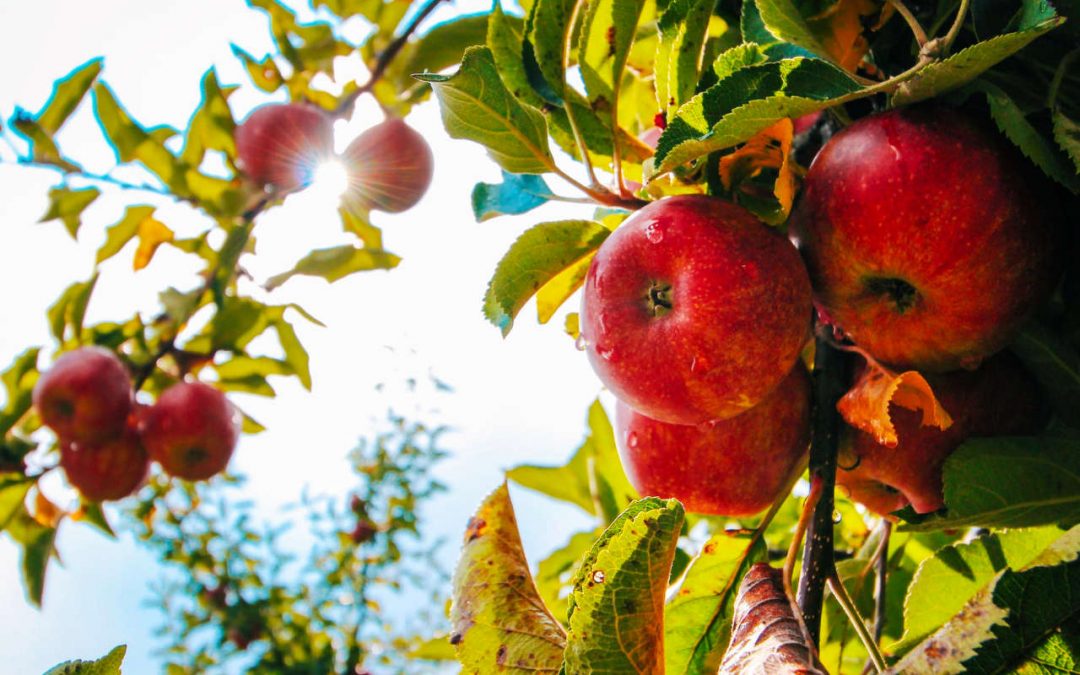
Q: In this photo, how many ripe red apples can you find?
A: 9